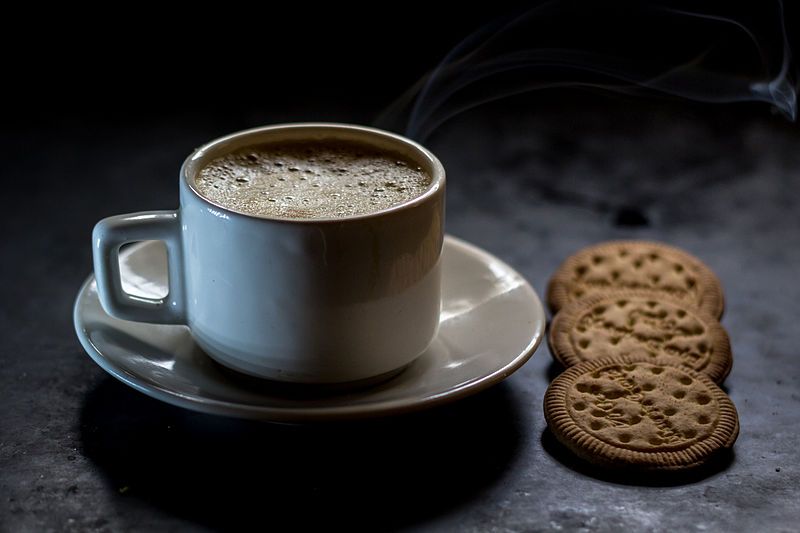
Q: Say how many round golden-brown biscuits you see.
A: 3